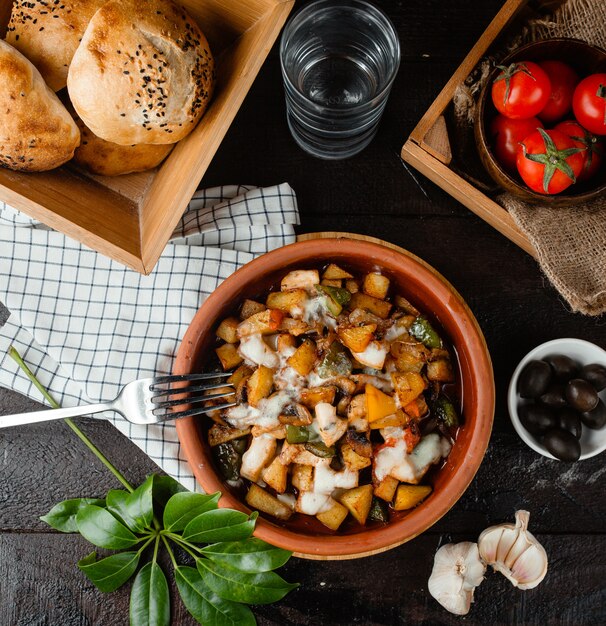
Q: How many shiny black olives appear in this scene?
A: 9